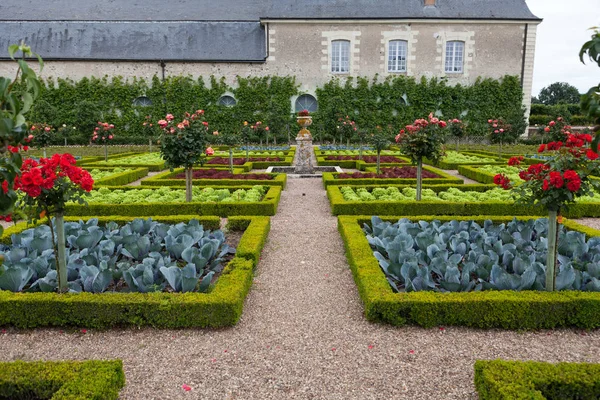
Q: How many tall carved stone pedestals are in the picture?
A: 1